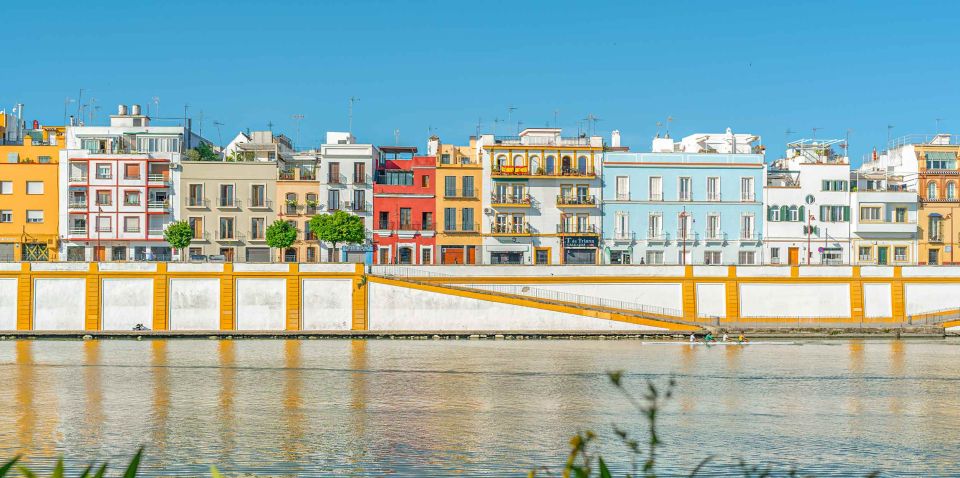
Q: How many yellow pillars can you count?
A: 10